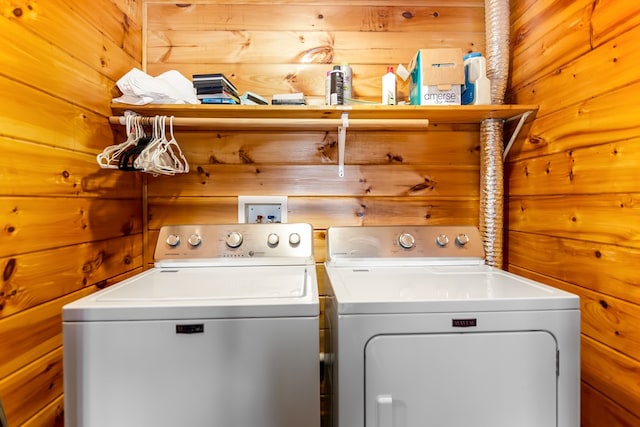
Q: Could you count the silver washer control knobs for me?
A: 5